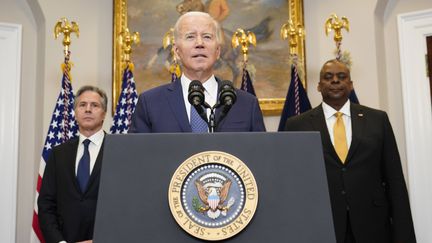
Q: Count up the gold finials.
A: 6